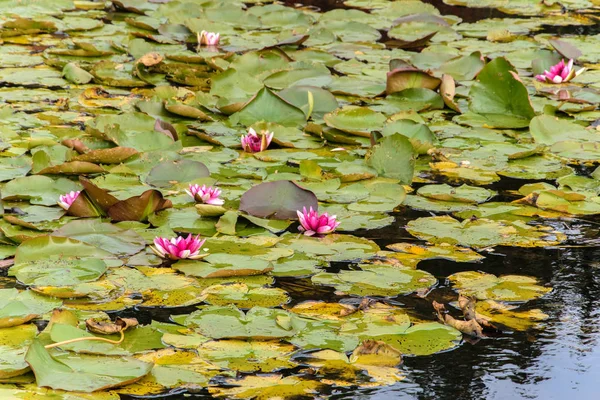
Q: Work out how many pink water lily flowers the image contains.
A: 7